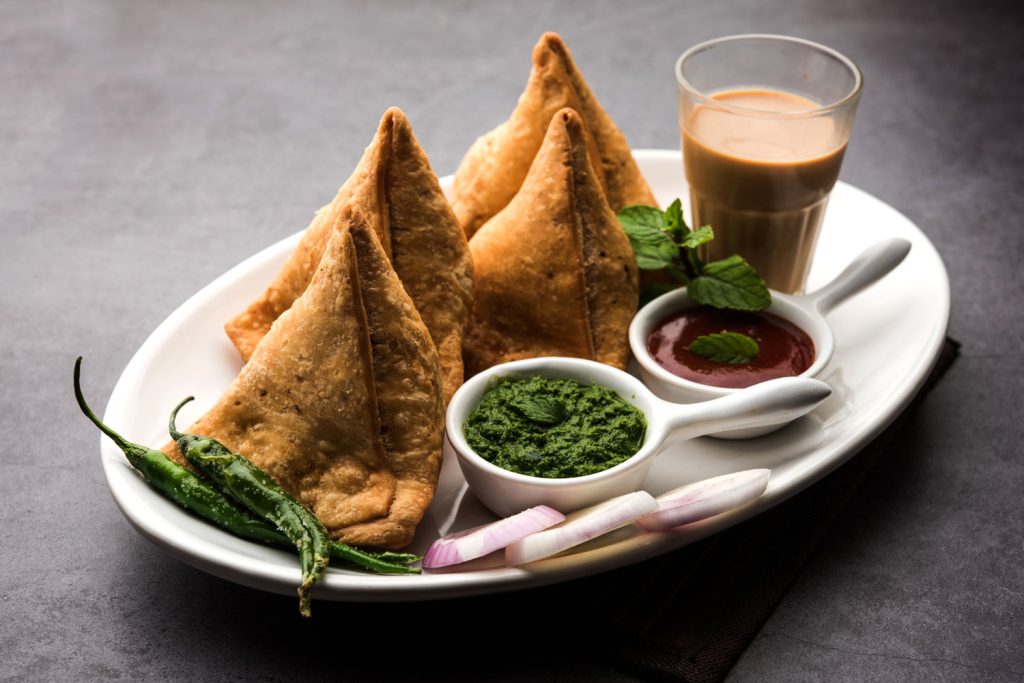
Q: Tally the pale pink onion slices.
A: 3